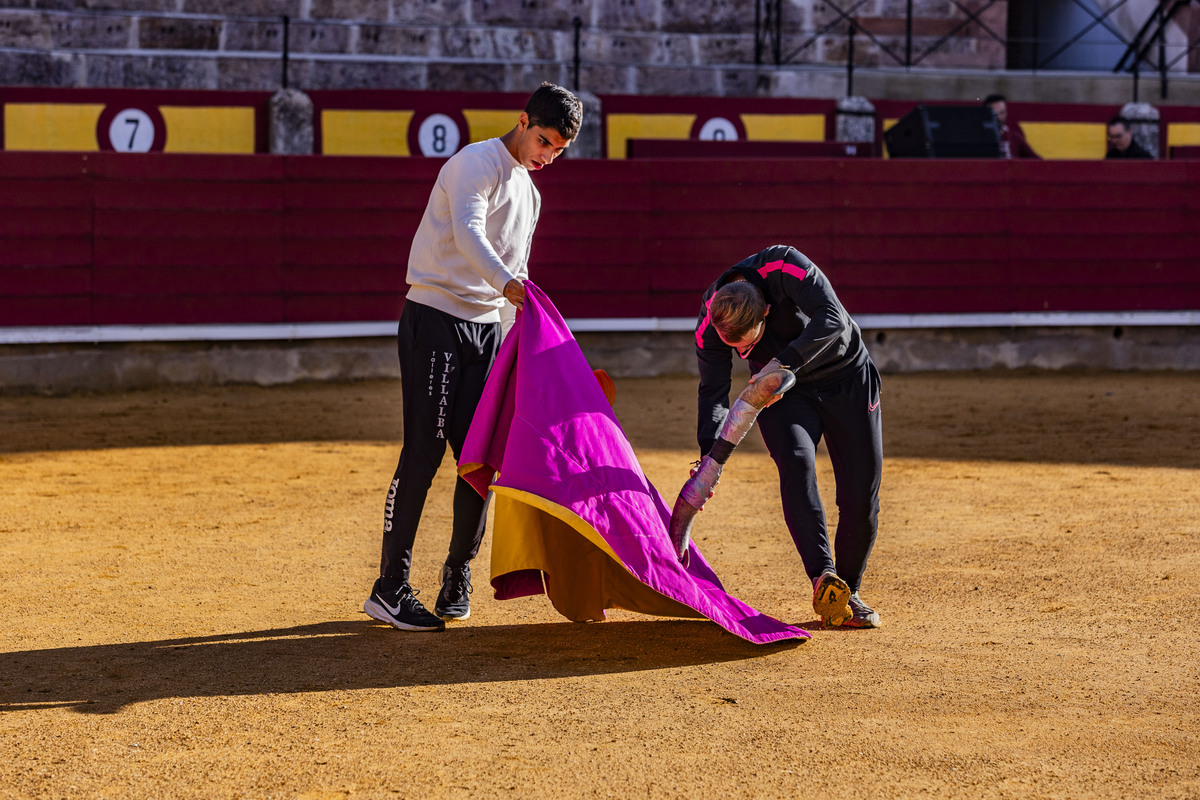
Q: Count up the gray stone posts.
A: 4